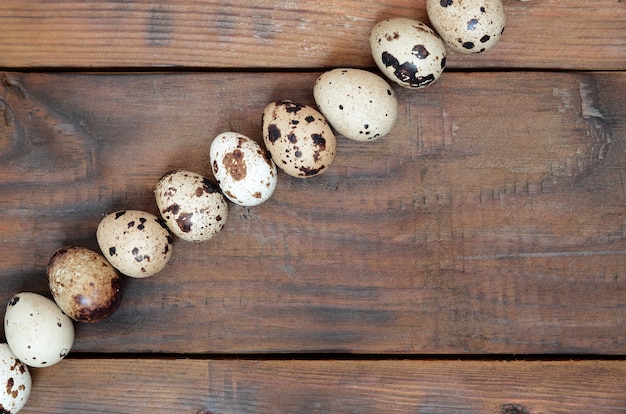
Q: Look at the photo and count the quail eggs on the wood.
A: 10